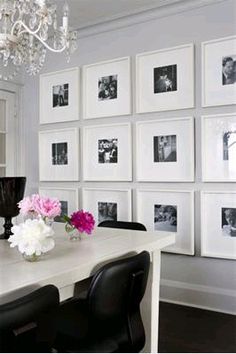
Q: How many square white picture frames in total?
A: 12